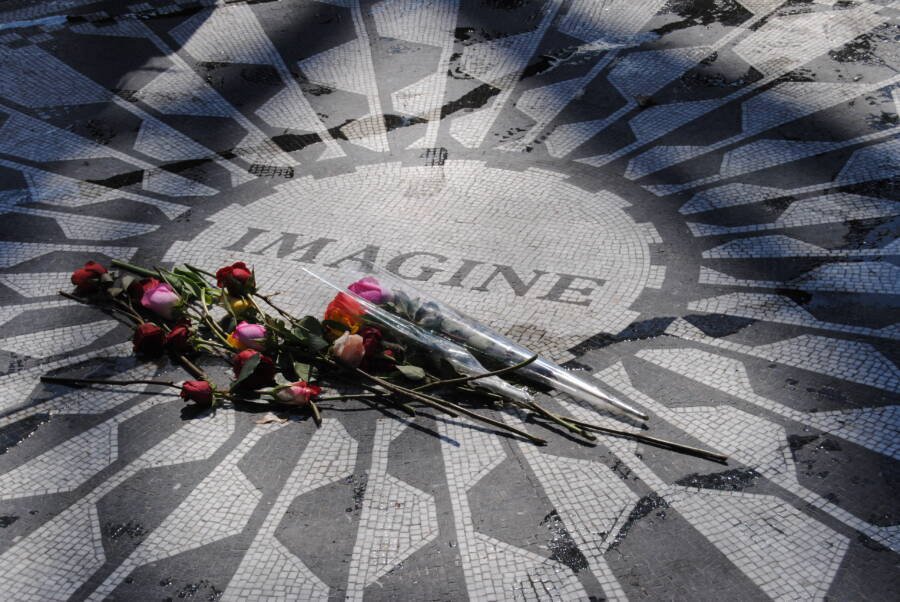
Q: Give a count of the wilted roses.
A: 0